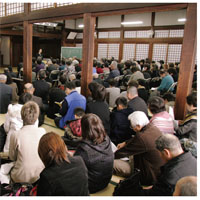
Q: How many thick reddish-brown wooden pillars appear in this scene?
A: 3